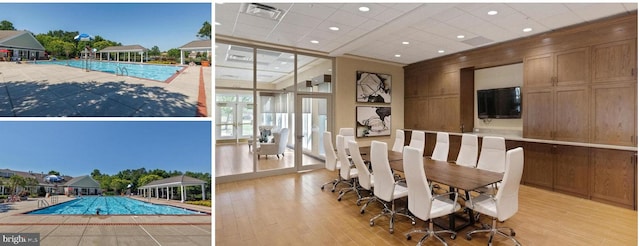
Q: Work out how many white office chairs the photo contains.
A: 12